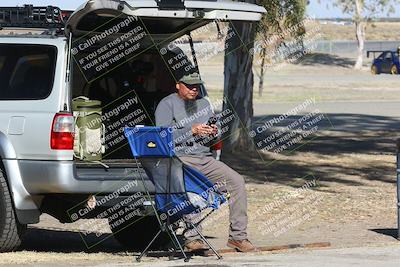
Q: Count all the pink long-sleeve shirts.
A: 0